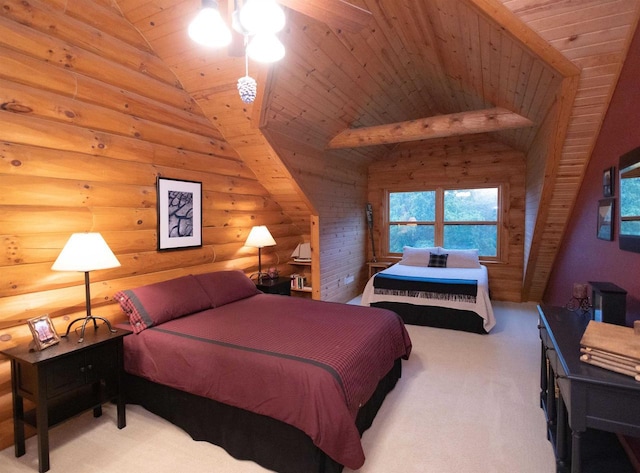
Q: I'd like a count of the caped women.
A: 0